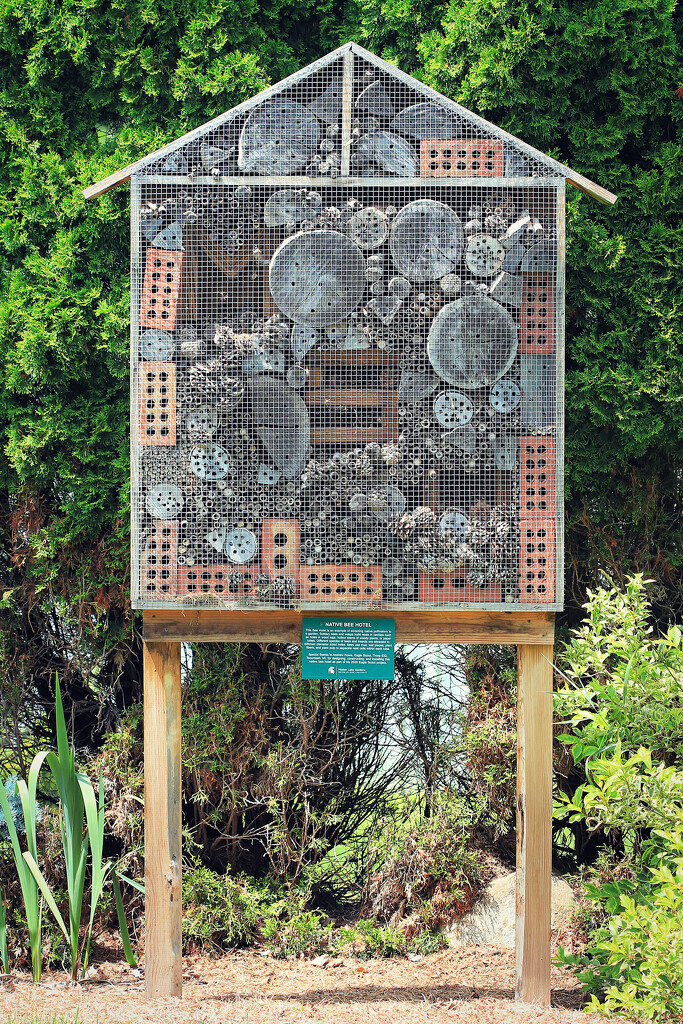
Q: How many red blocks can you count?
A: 11